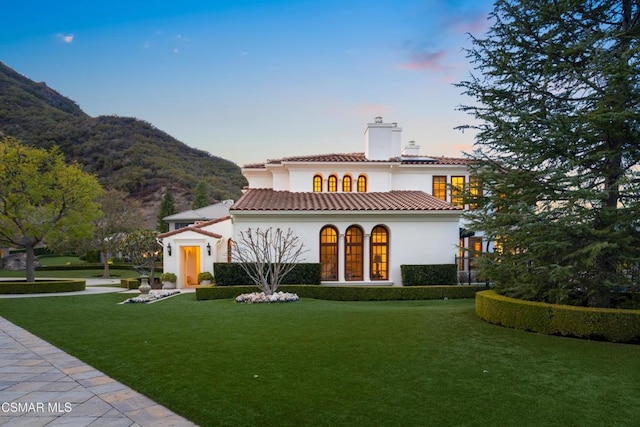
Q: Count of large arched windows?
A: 3